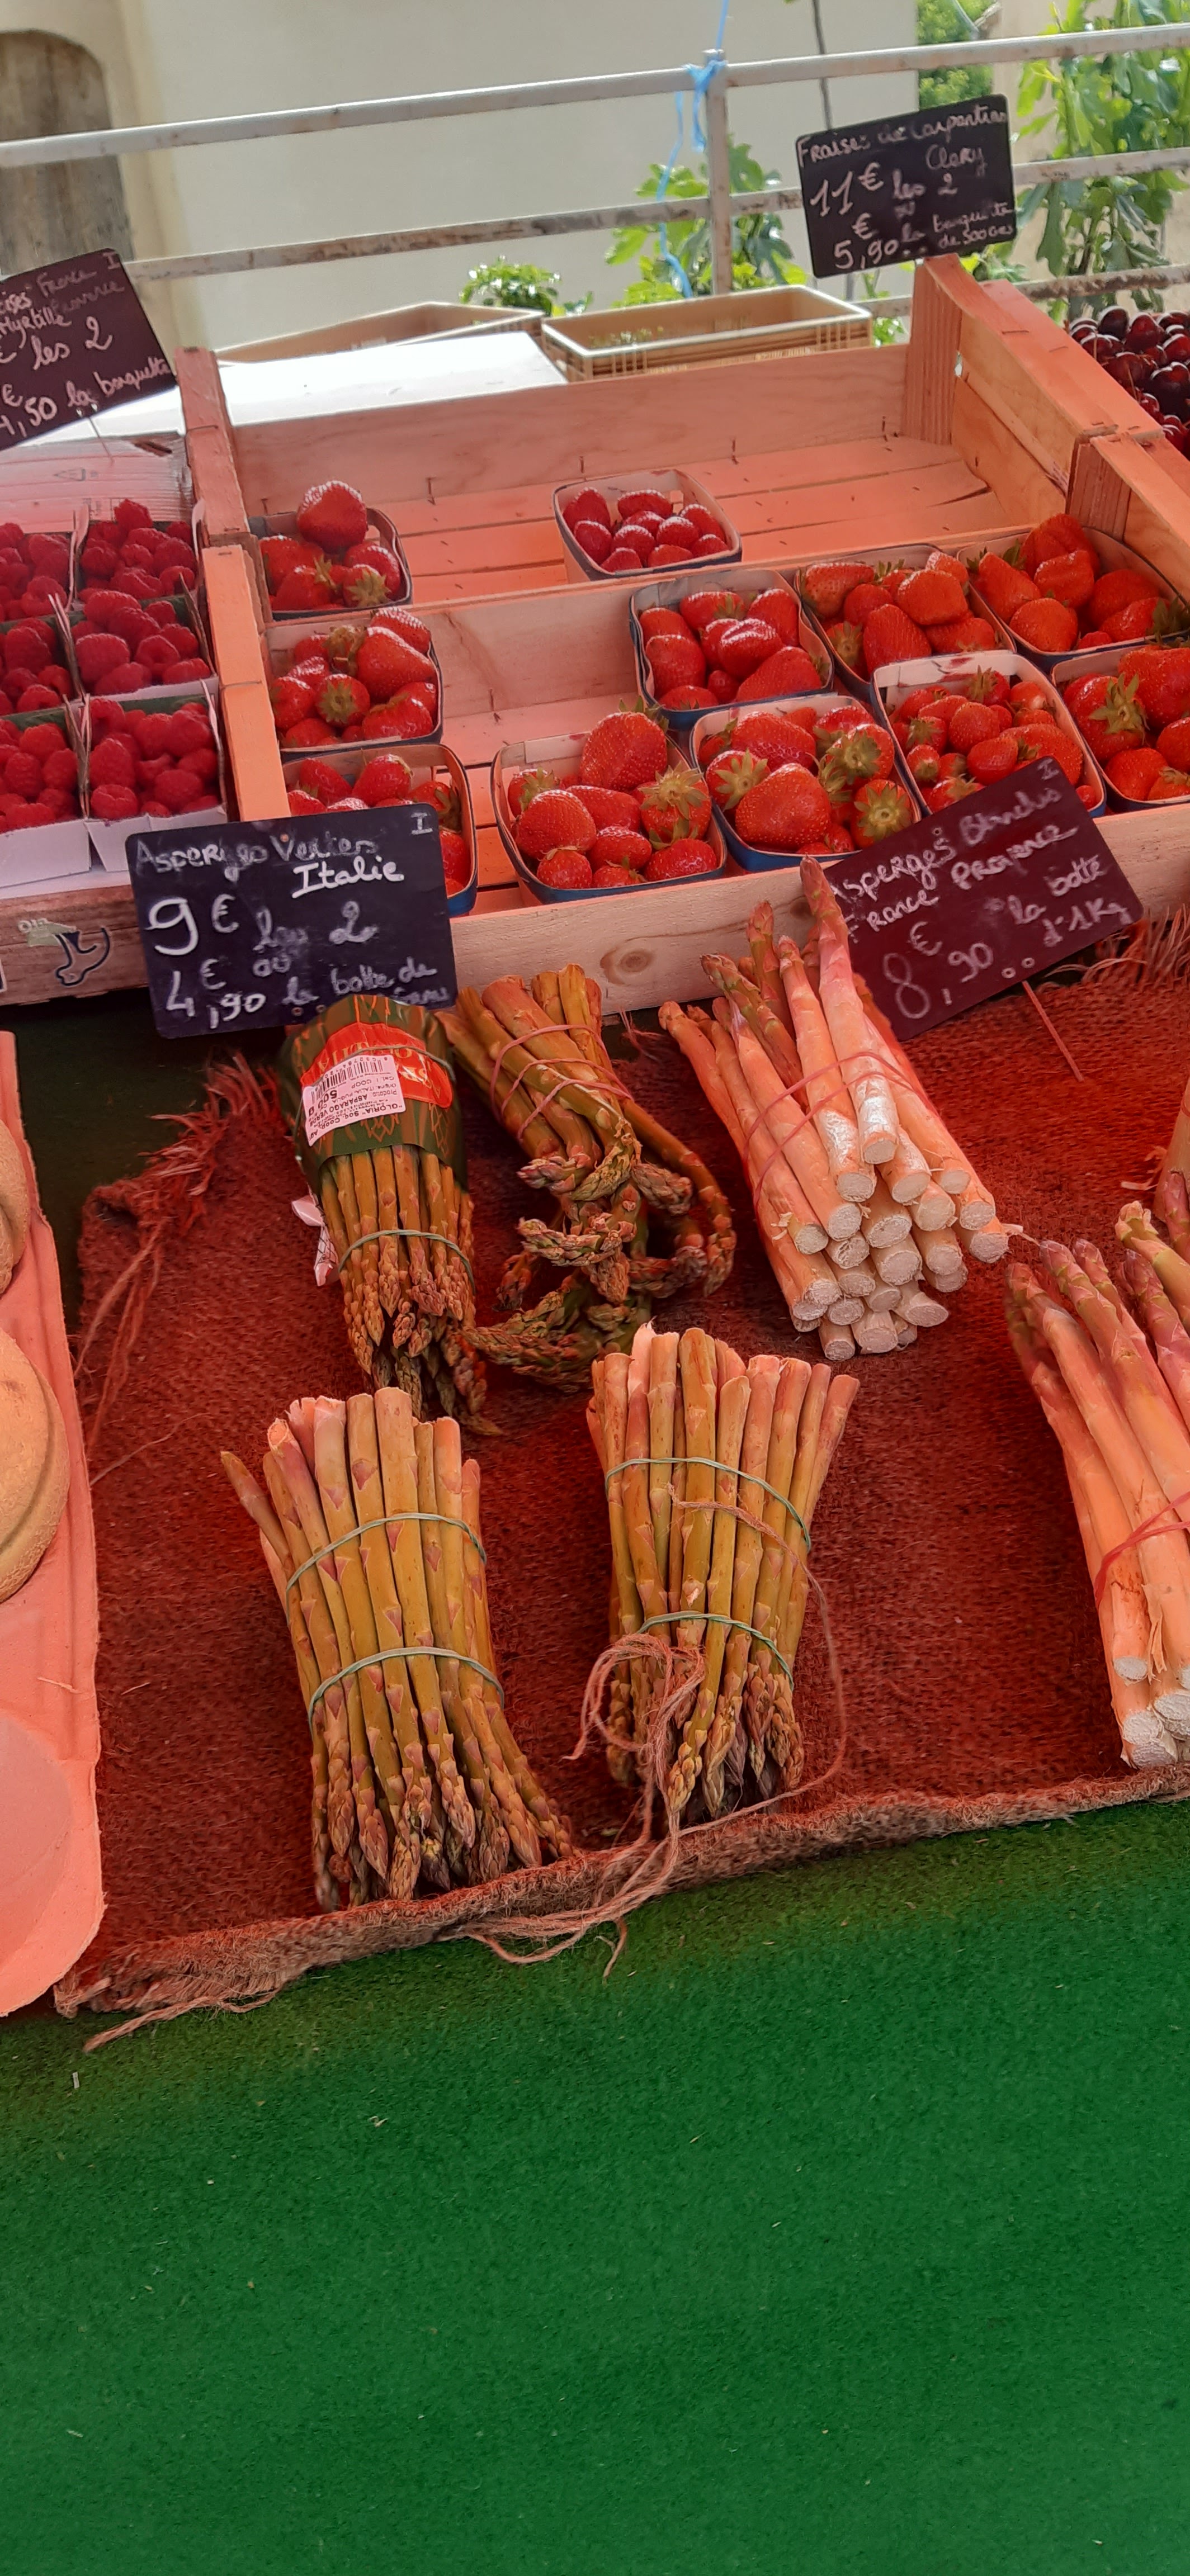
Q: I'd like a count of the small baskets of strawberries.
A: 11